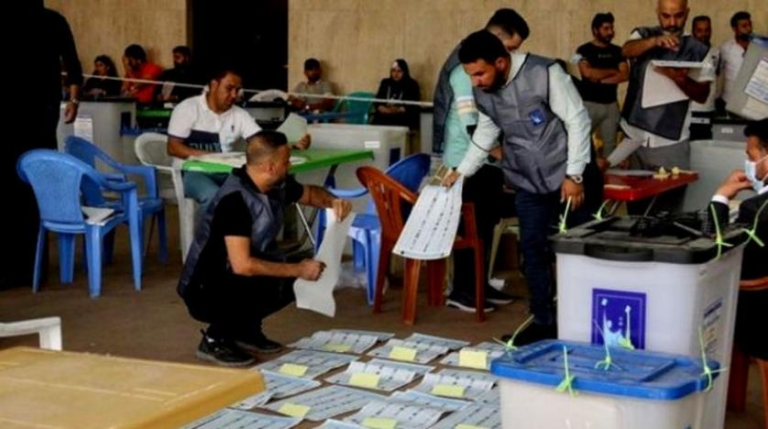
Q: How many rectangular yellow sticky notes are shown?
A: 9